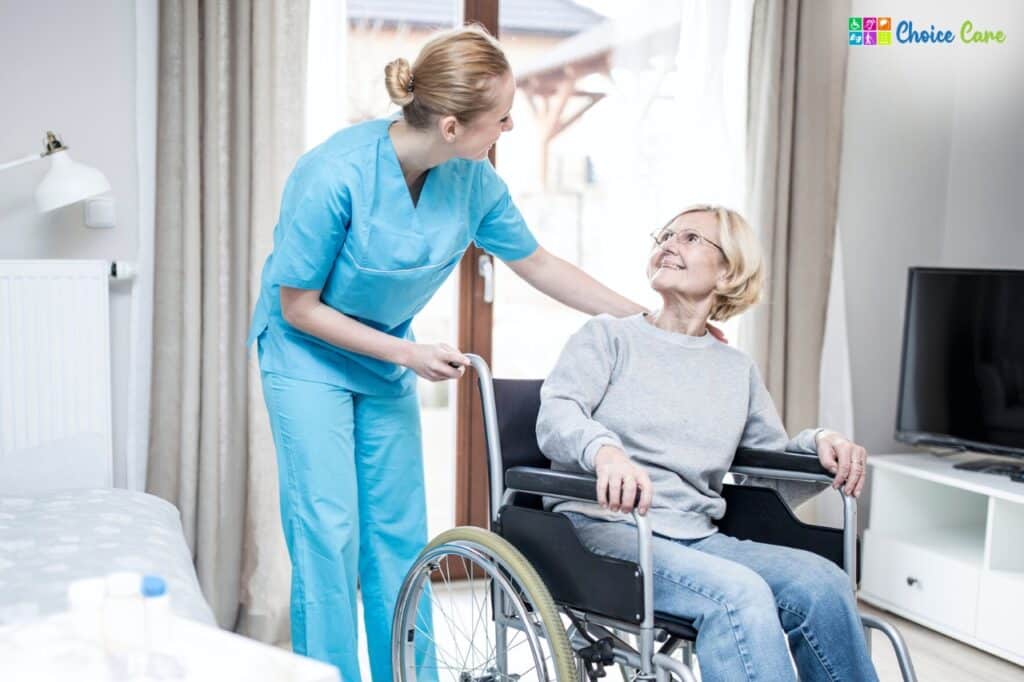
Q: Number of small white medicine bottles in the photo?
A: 3